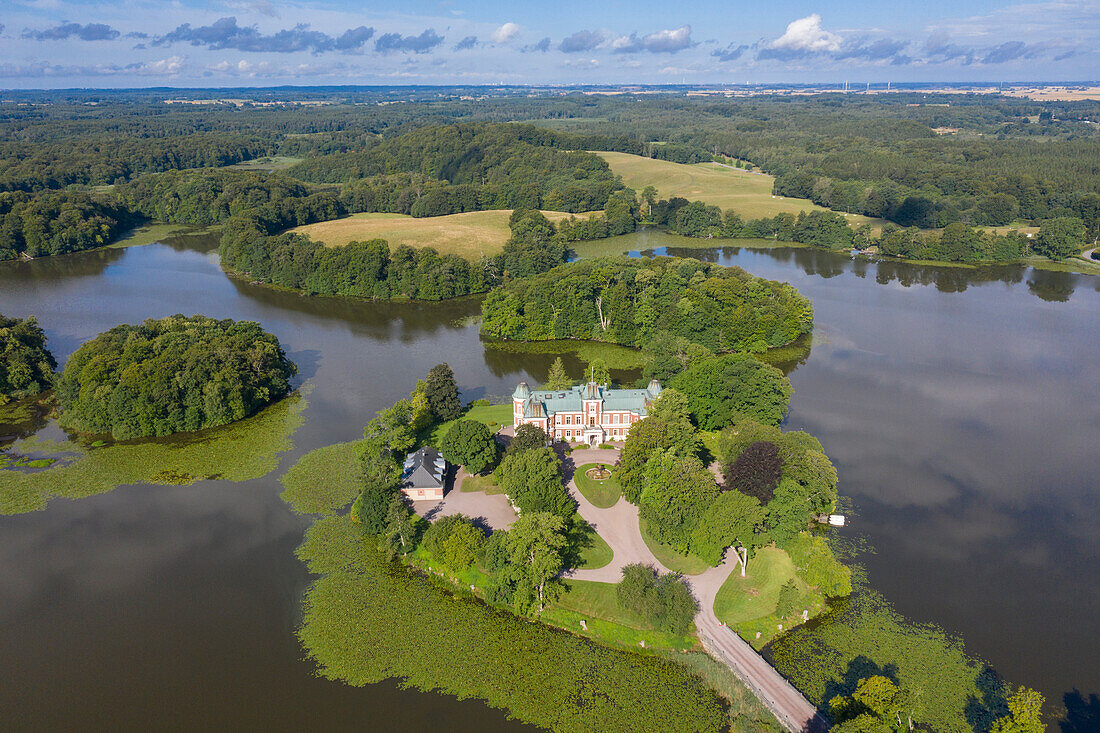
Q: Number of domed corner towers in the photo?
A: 2